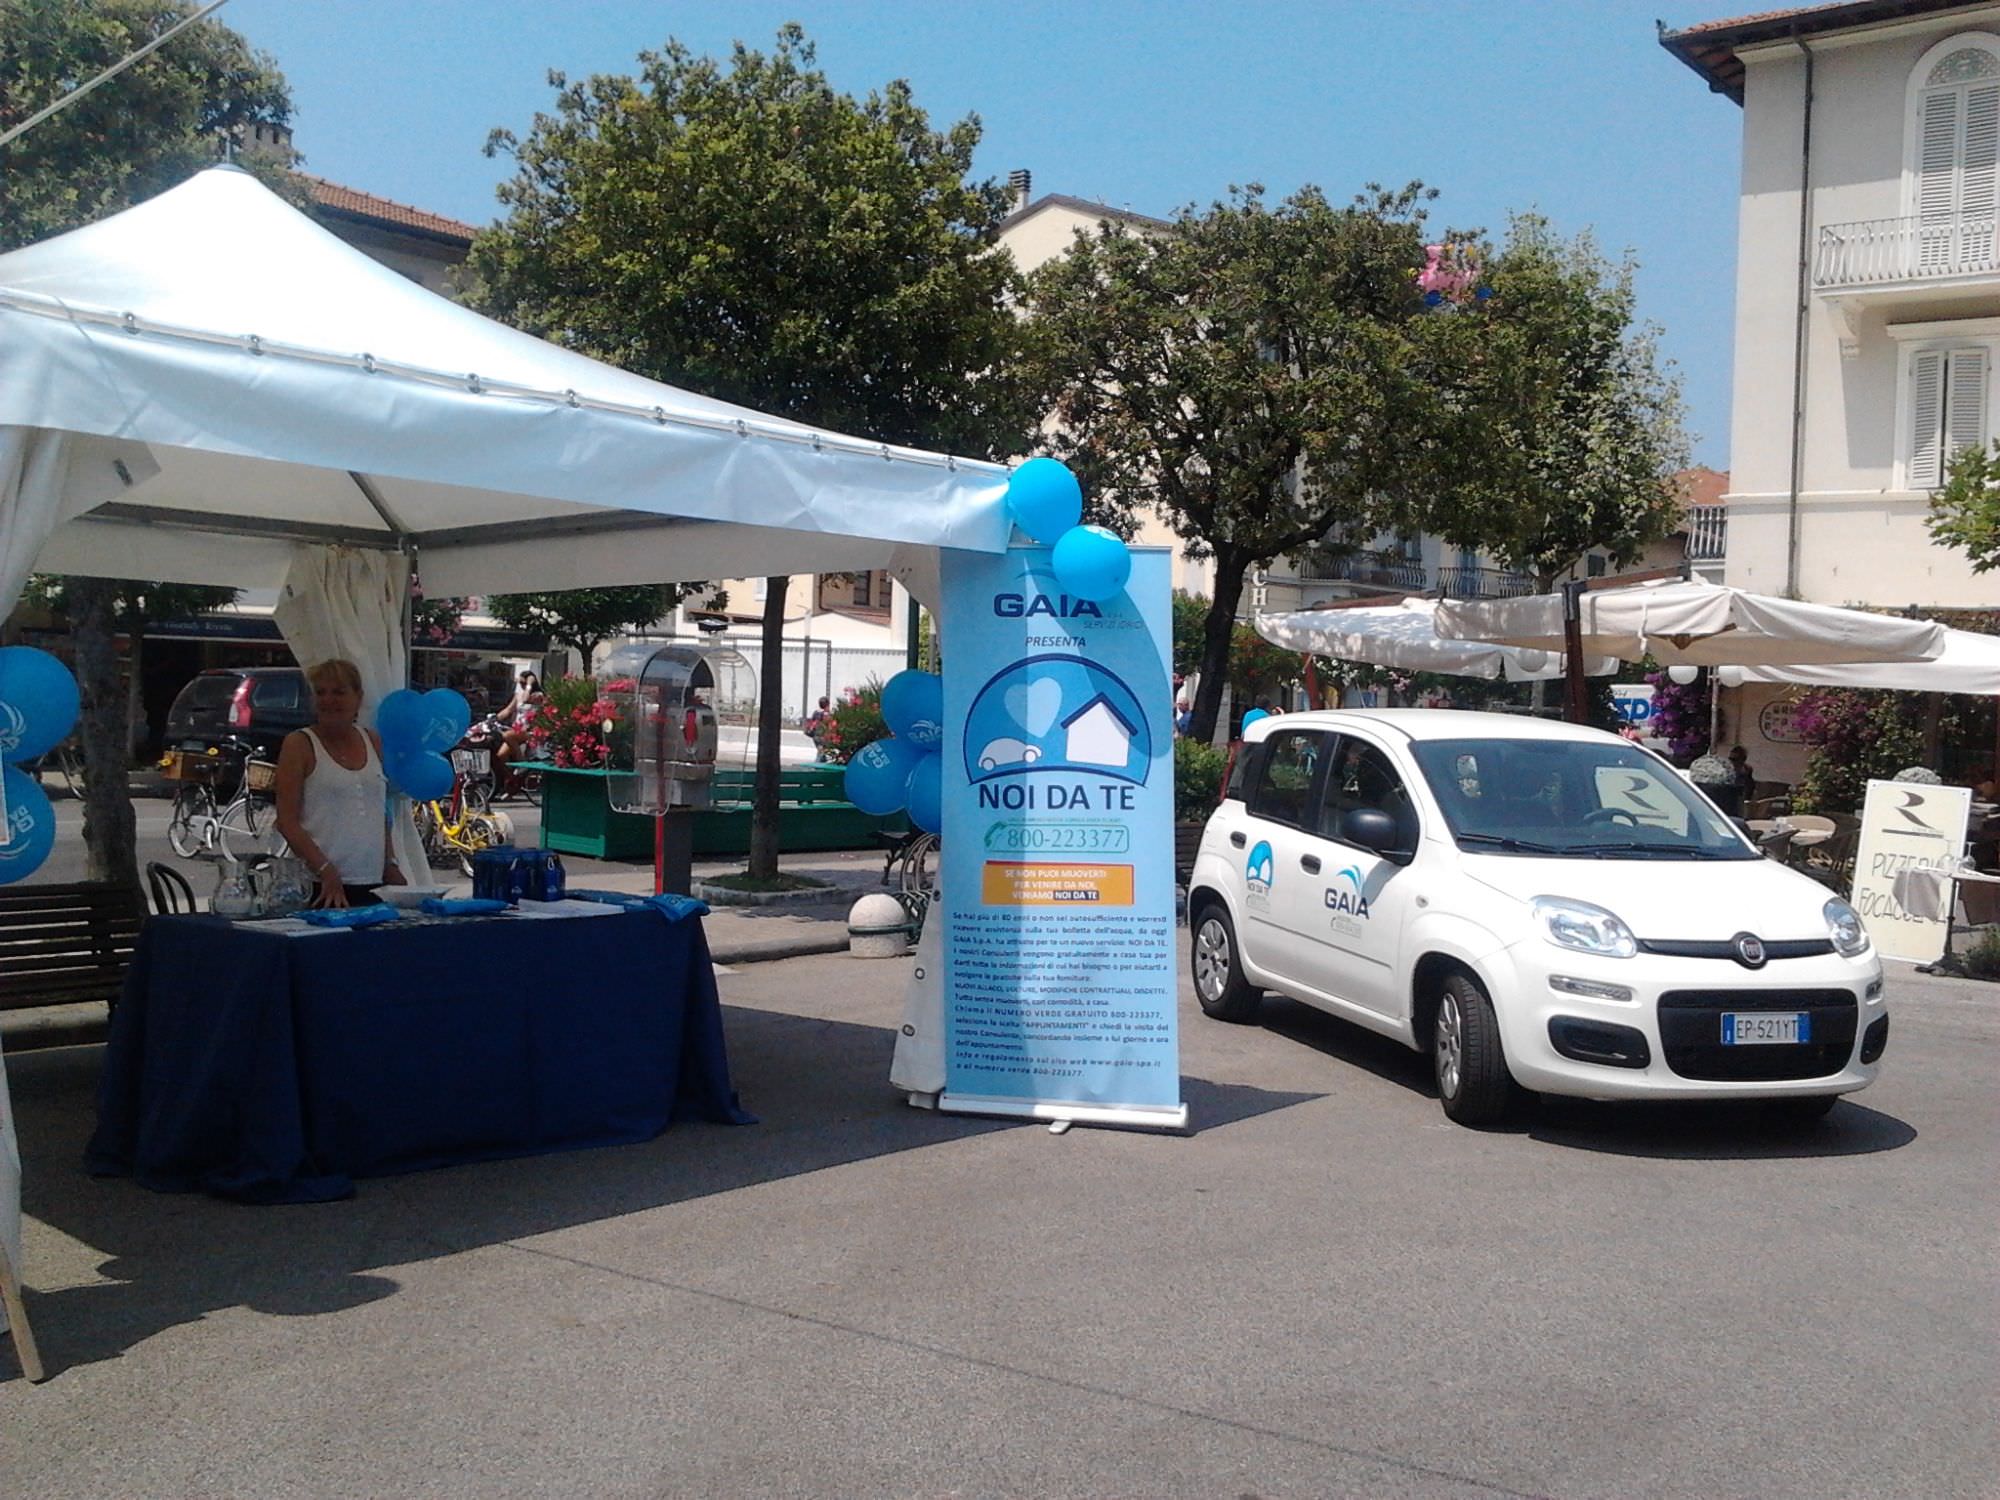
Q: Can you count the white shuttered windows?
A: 2